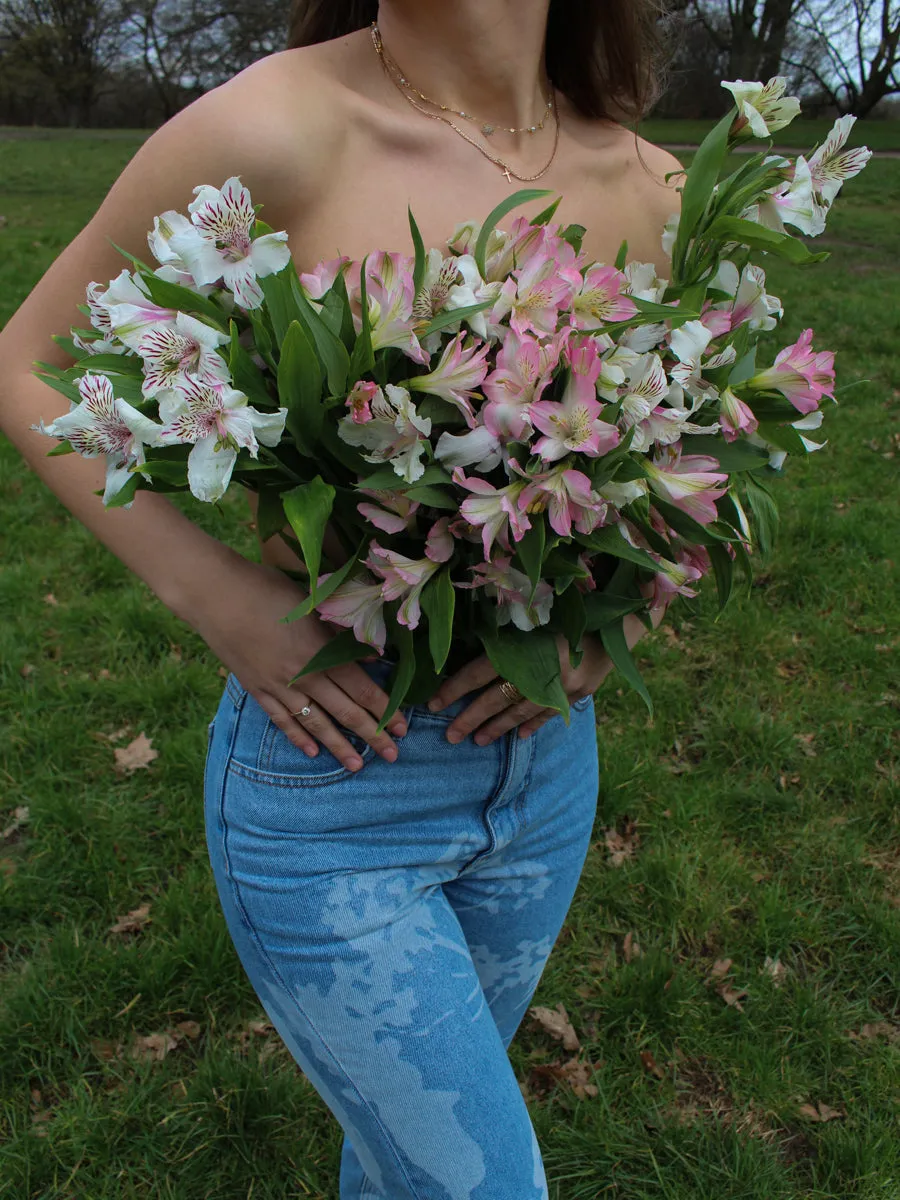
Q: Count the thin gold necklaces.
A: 2